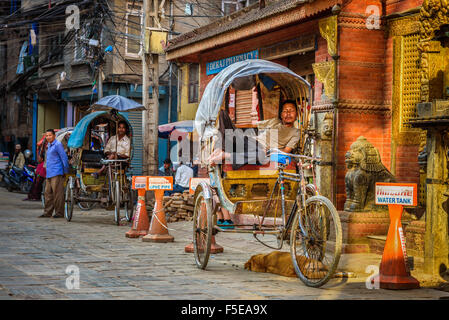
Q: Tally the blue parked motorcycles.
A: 1